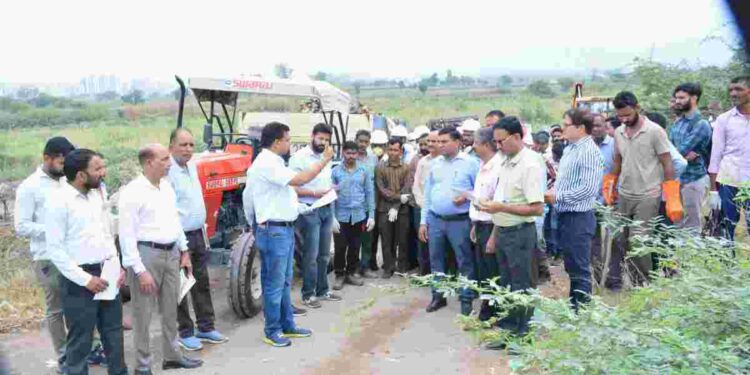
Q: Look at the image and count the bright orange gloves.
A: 2